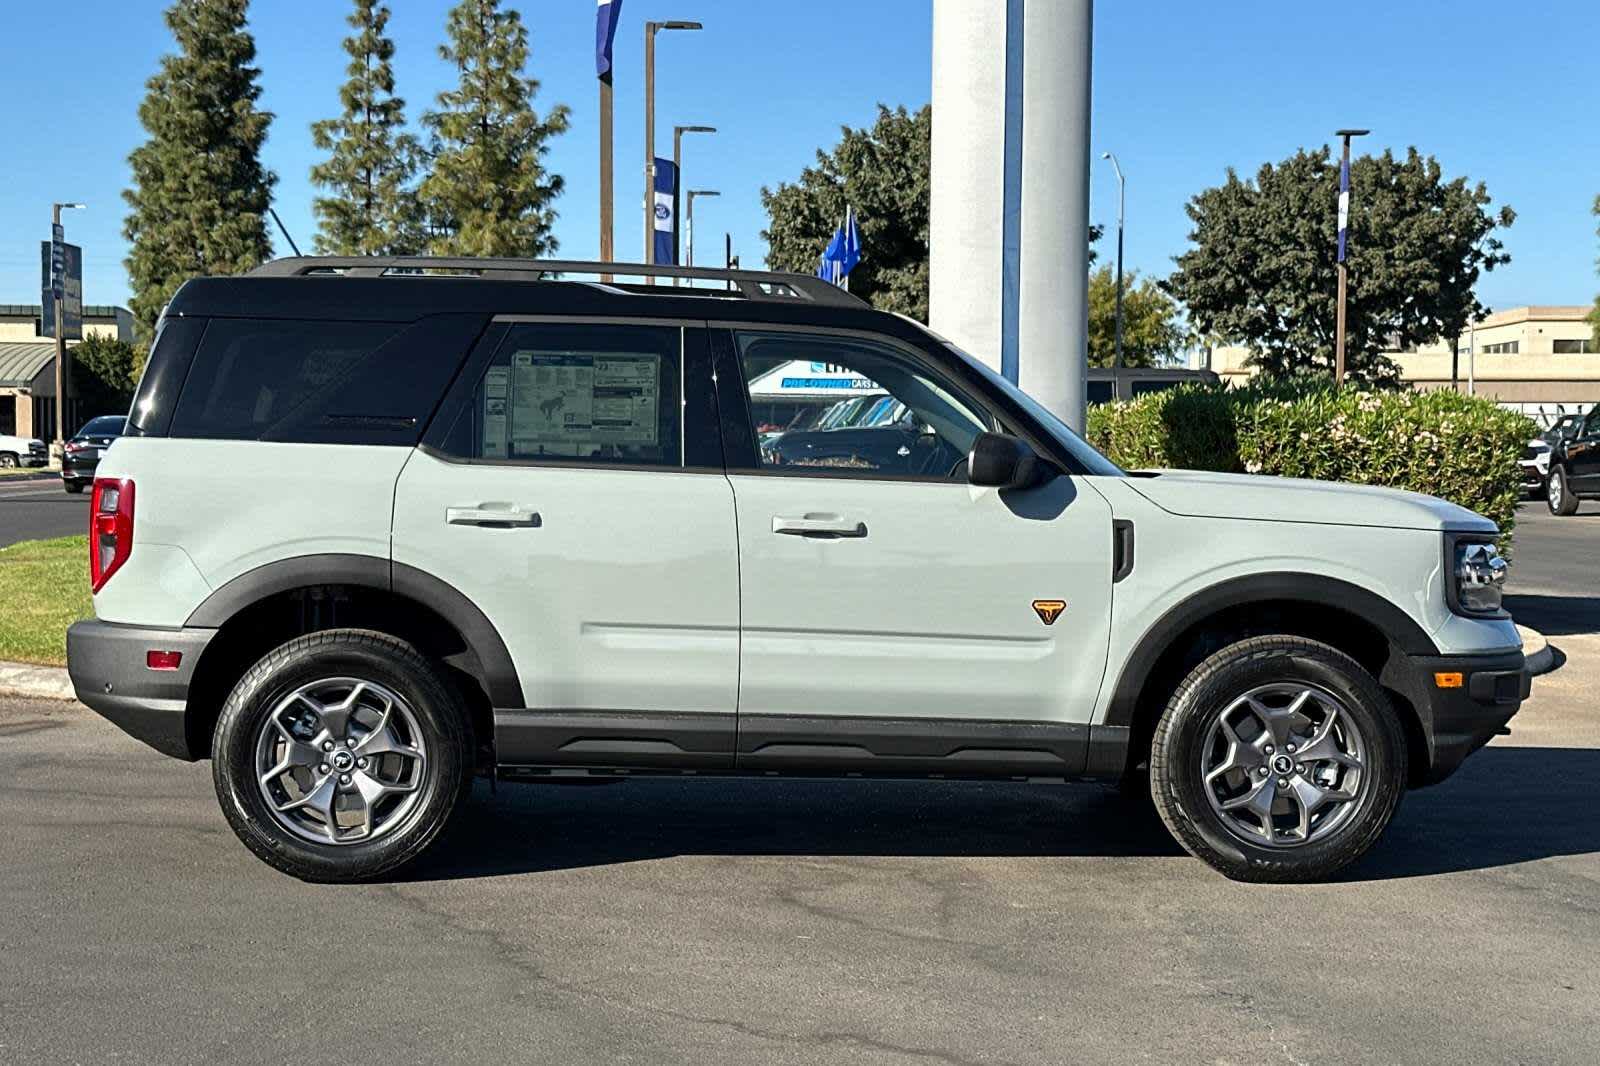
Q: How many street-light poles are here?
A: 6